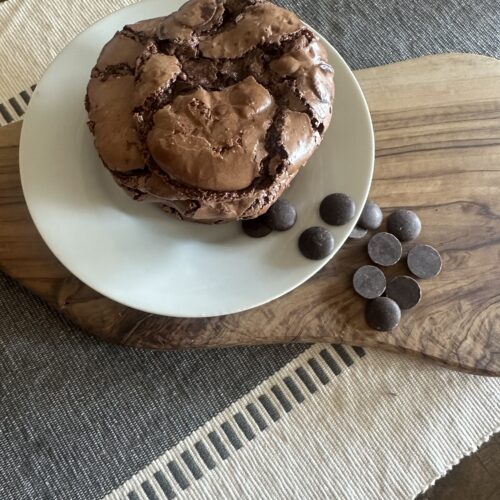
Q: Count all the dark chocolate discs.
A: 12